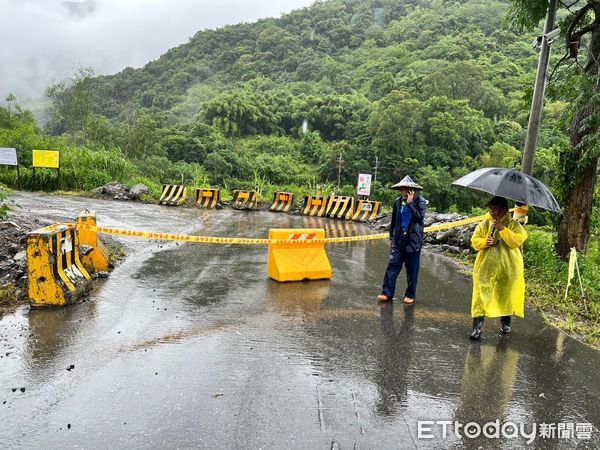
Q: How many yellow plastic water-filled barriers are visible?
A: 1